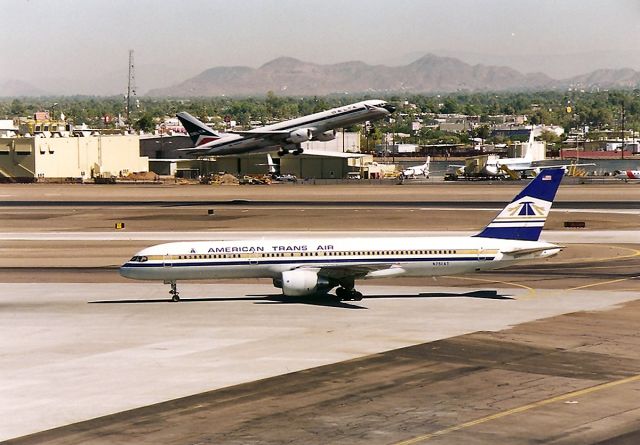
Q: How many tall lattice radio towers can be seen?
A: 1